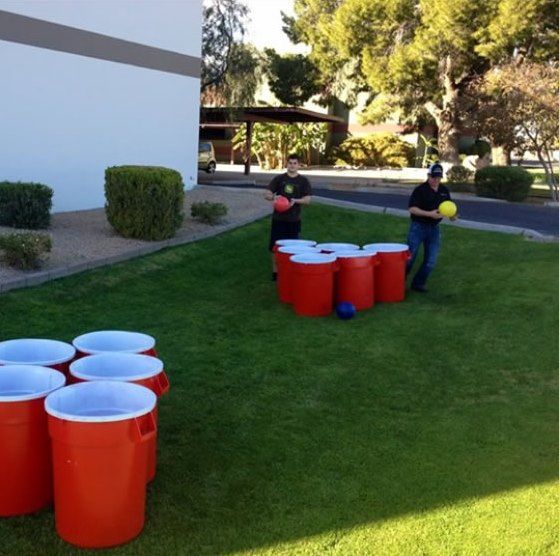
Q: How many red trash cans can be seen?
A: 11